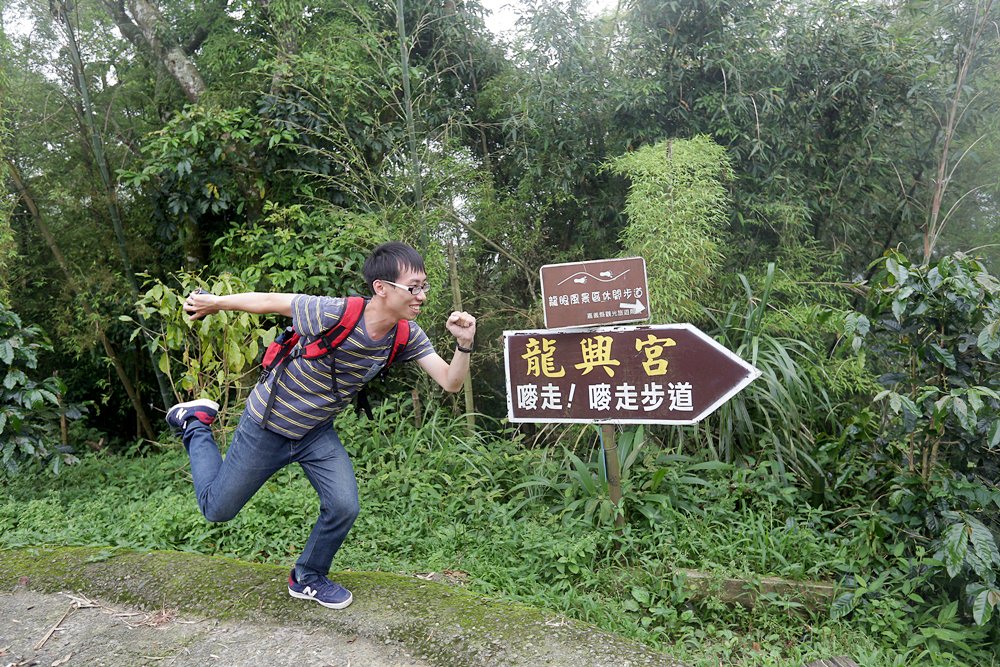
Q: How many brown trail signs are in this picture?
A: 2